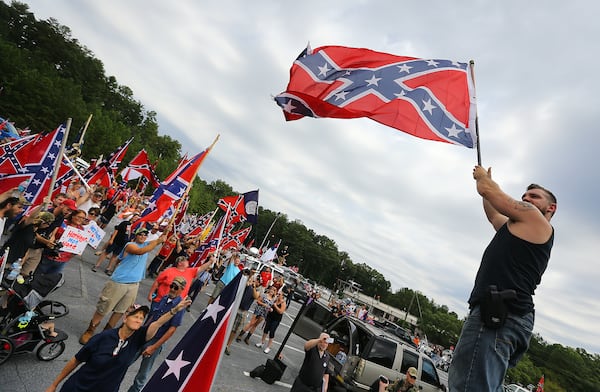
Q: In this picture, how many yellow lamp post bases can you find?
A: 0